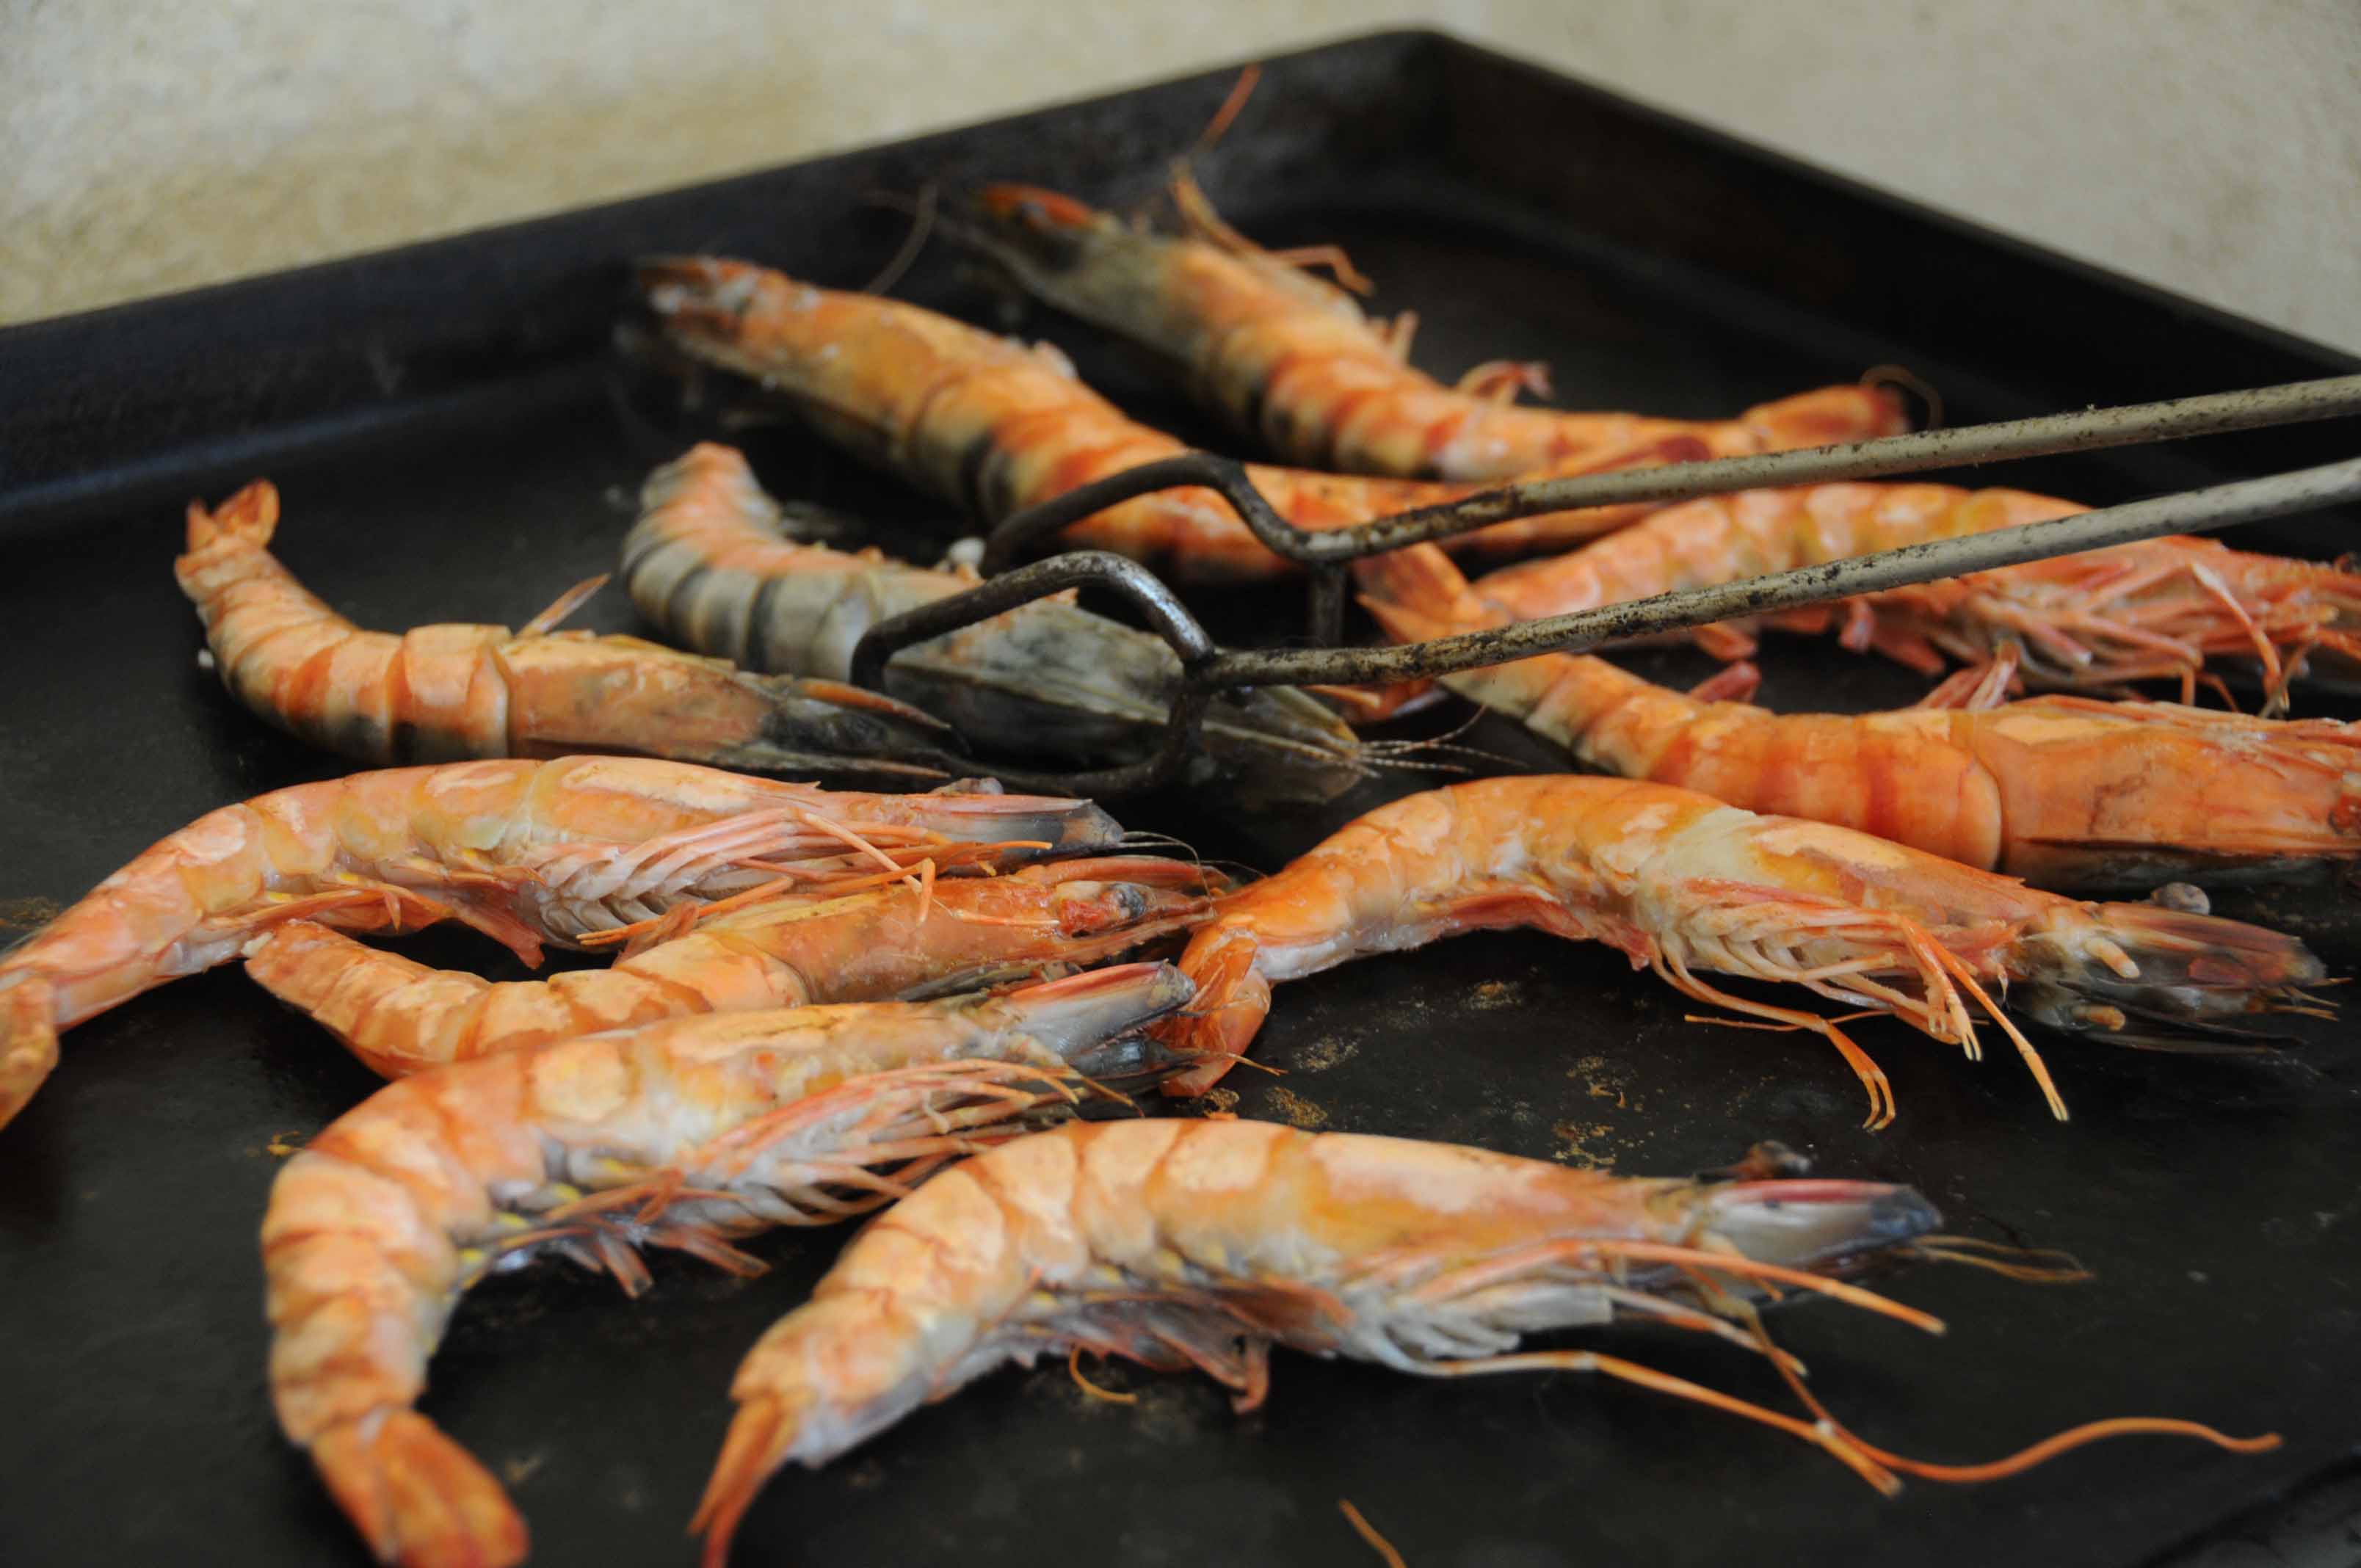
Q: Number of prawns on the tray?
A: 11